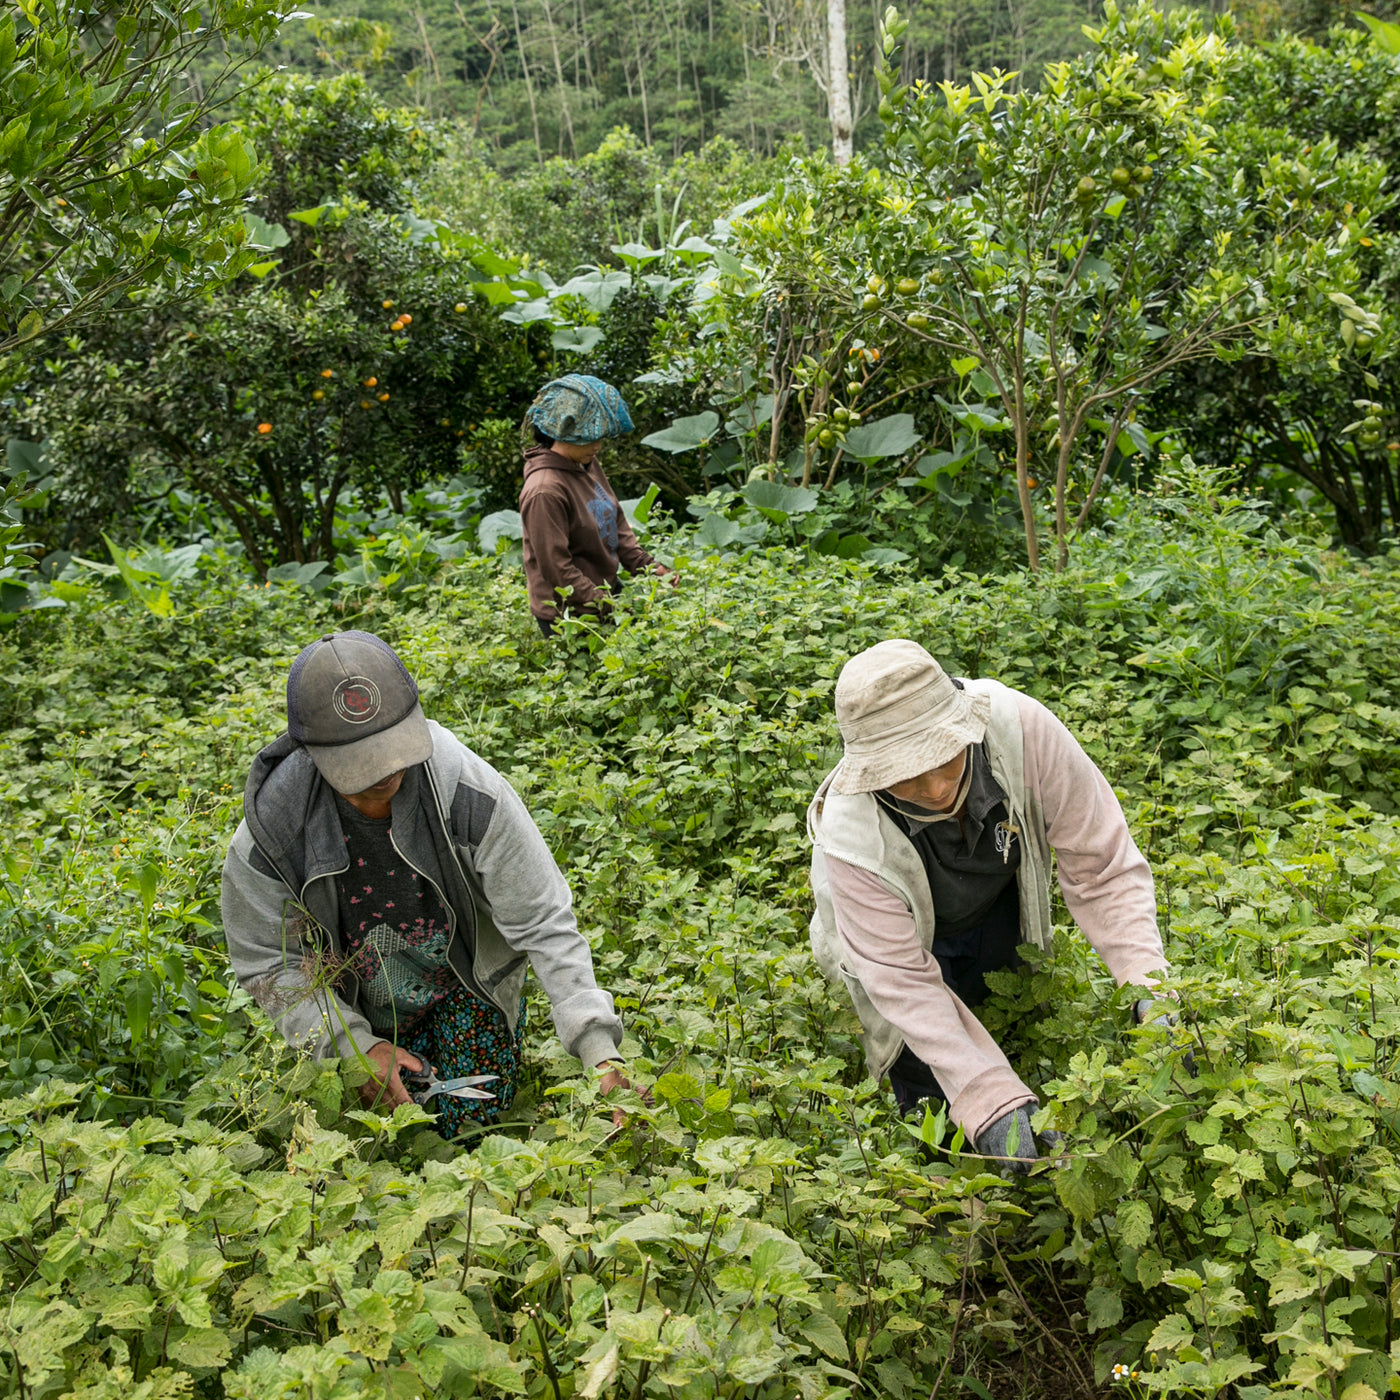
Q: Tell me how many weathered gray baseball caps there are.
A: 1